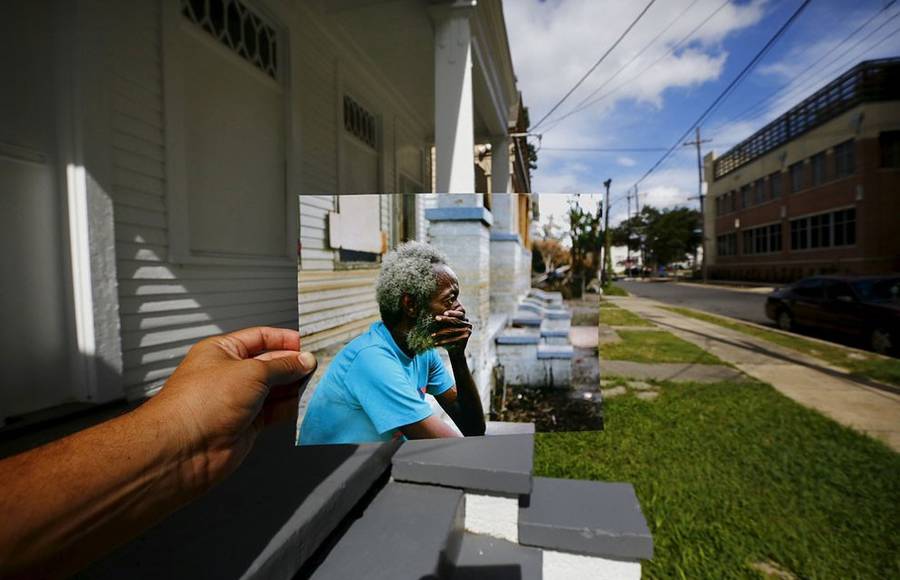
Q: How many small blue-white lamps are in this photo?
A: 0